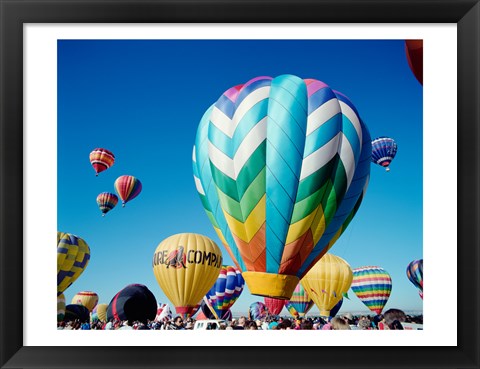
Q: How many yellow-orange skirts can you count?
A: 1